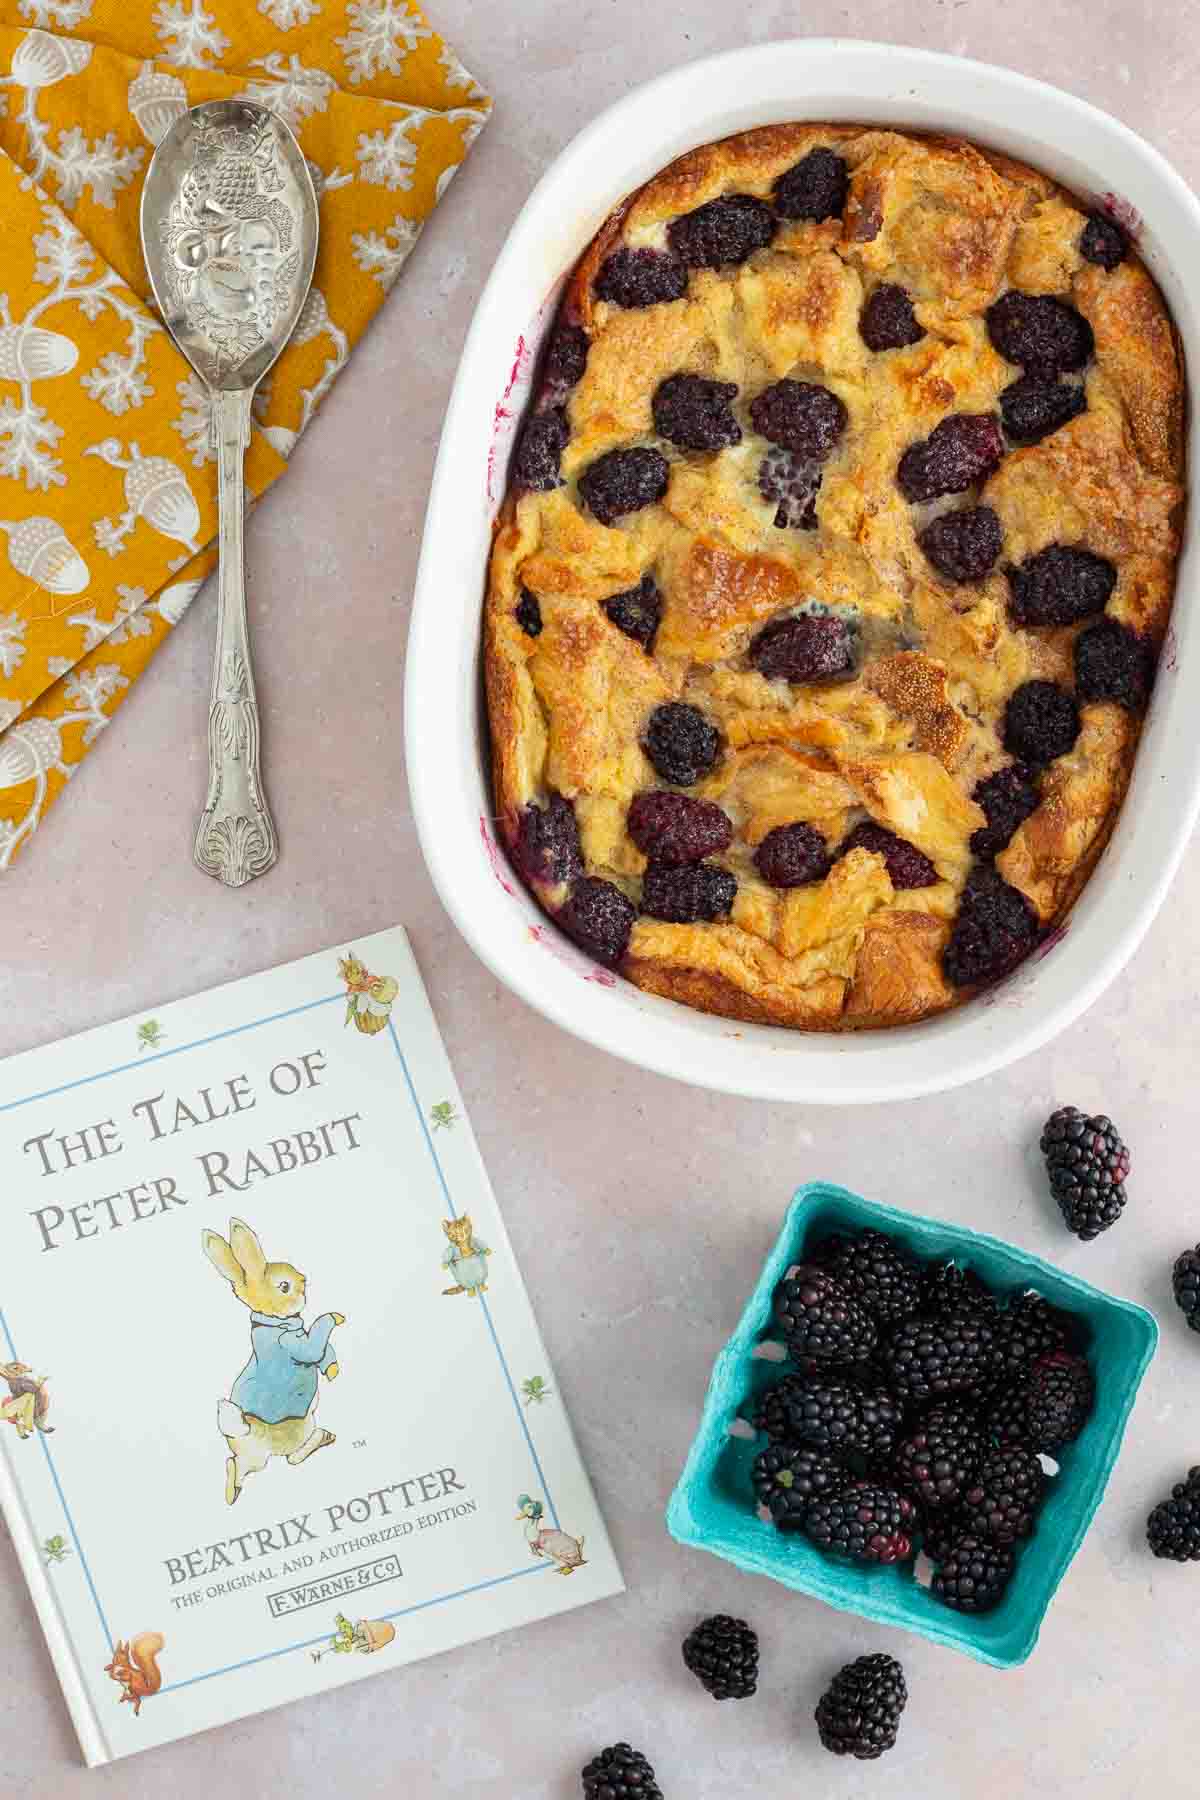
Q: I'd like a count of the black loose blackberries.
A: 6